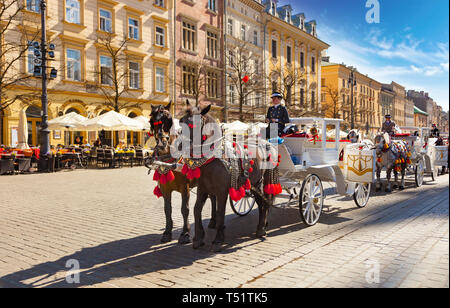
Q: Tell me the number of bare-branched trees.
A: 6